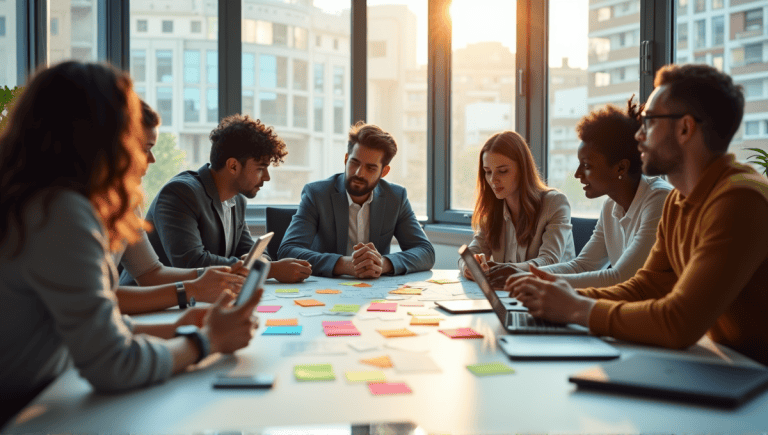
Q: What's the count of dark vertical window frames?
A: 7